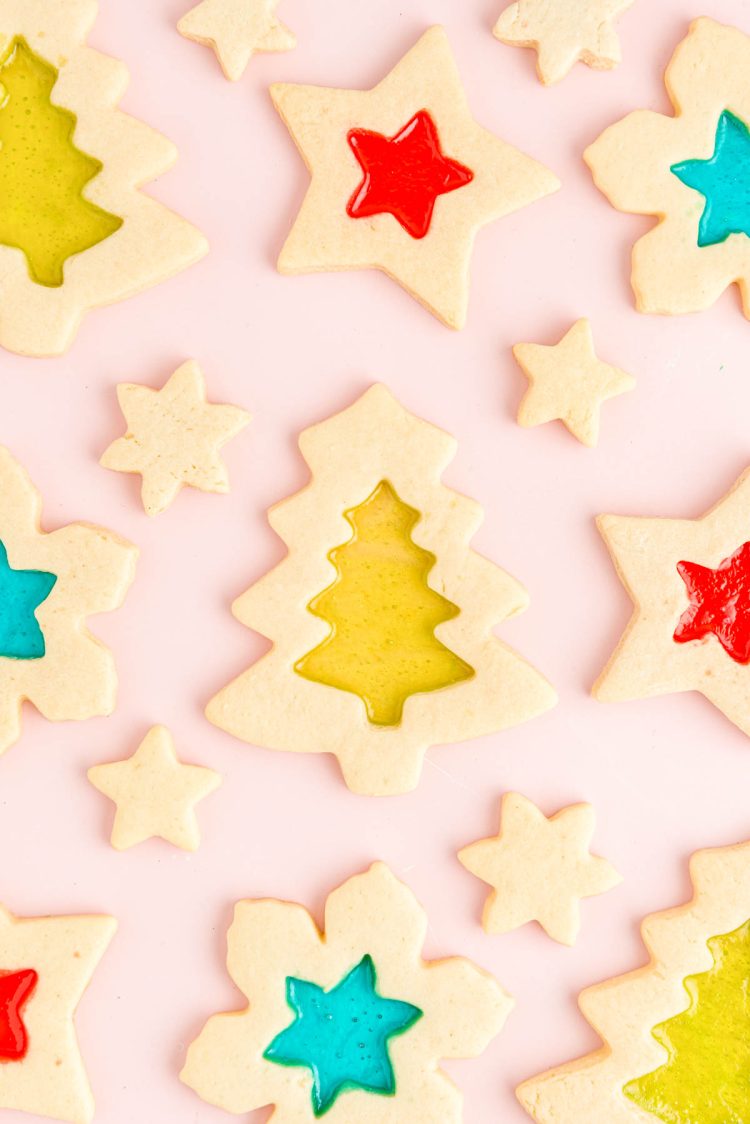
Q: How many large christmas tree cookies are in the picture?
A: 3